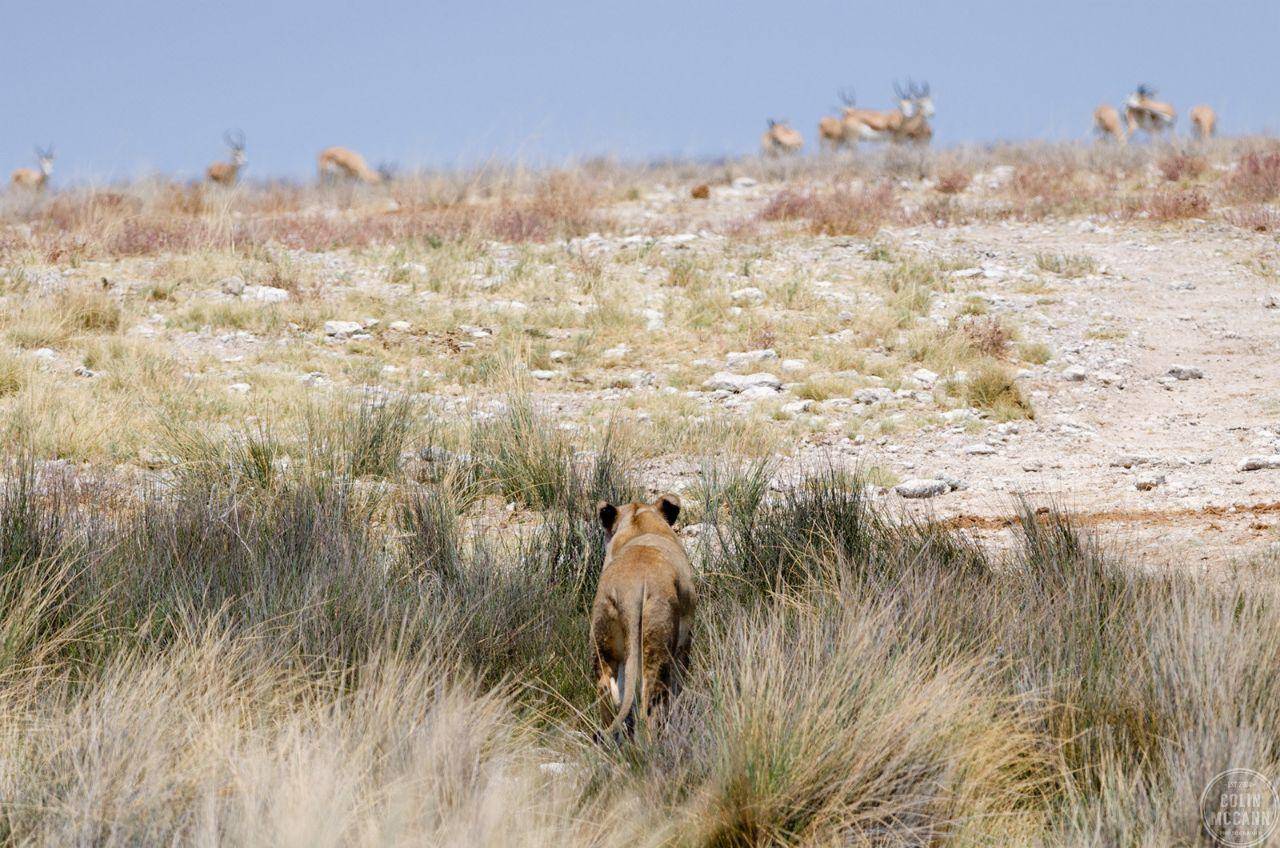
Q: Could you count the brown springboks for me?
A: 10